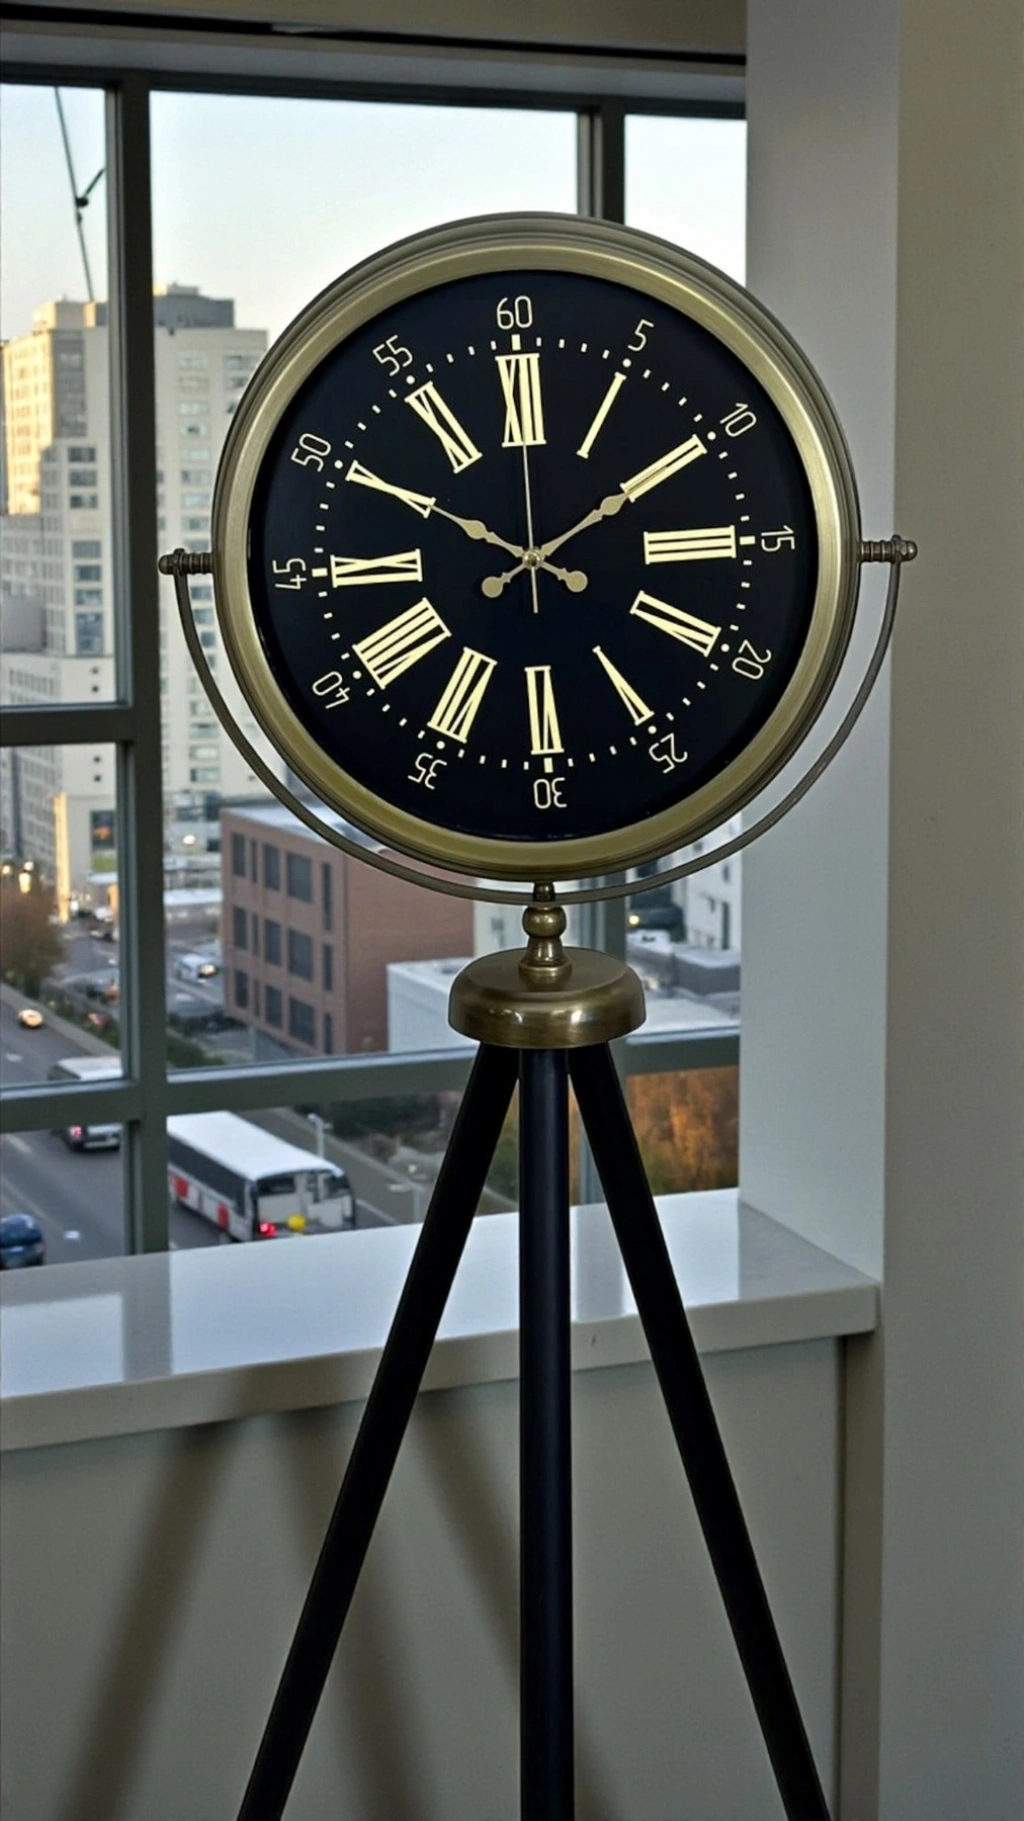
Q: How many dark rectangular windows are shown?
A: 15